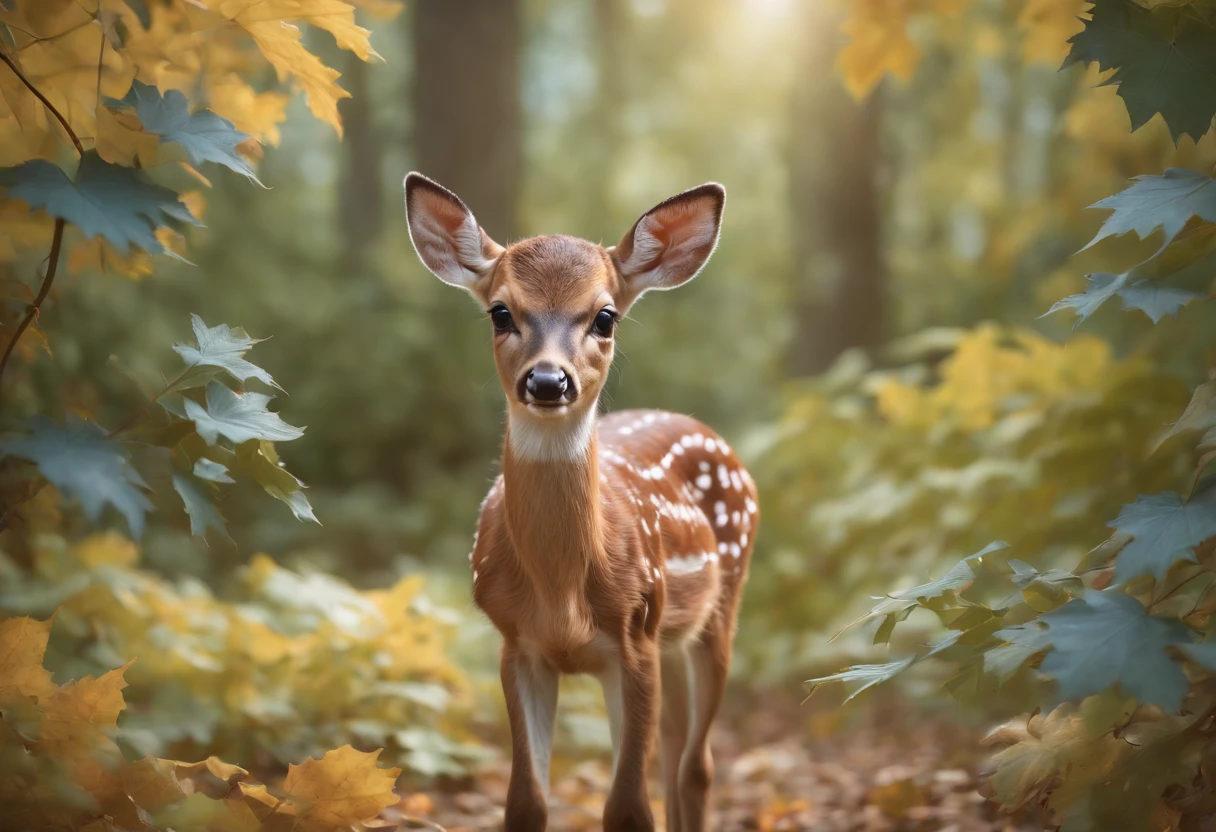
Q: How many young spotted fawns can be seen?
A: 1